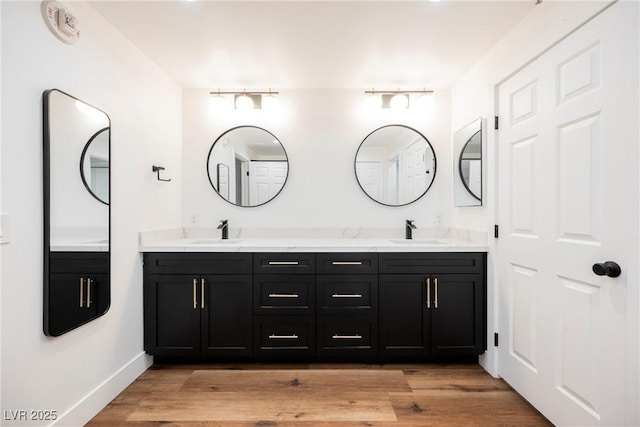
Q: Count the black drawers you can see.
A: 6